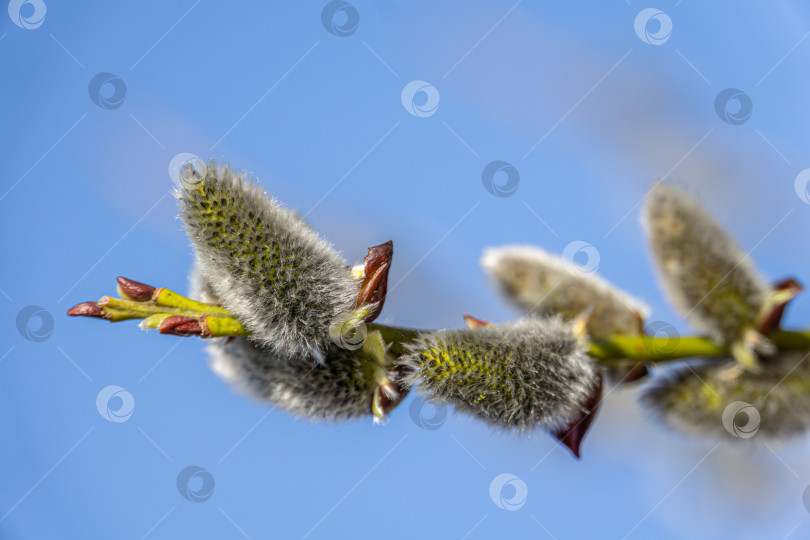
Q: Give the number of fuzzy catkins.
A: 6